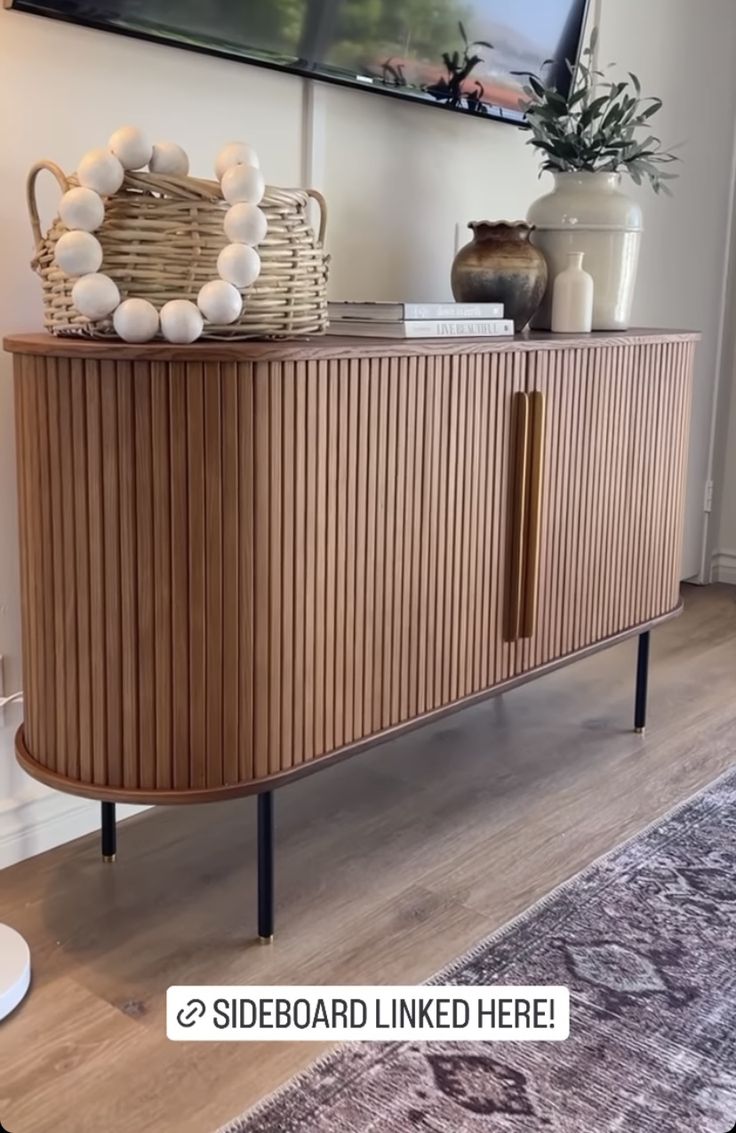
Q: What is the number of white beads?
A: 13